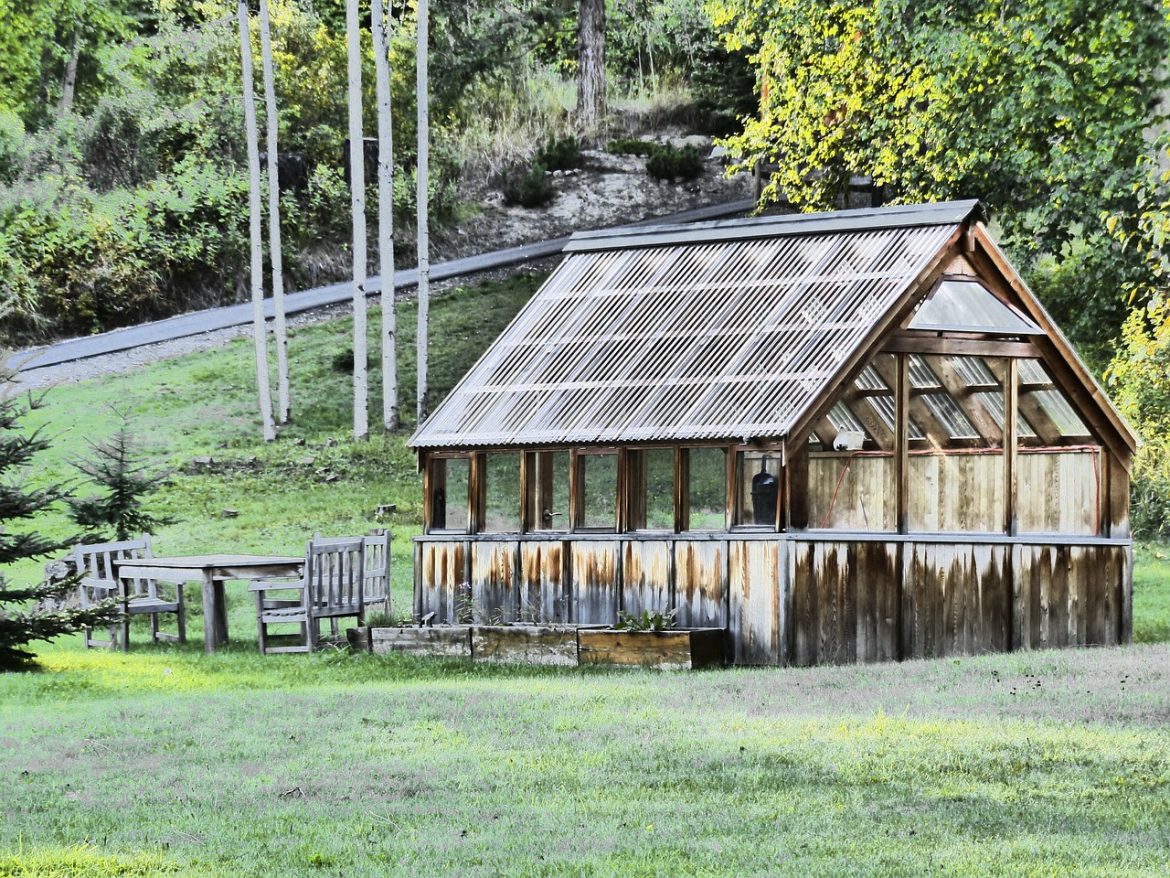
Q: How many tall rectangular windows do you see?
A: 7